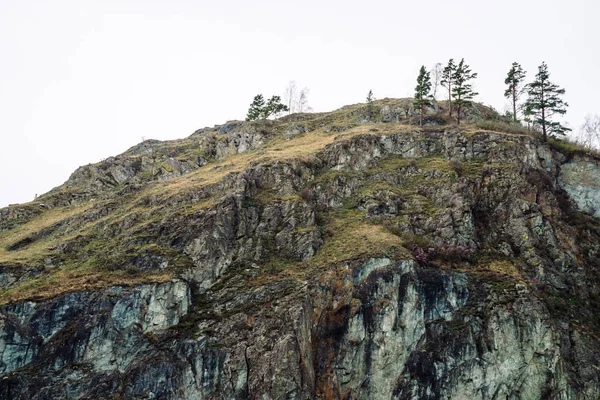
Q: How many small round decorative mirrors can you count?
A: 0